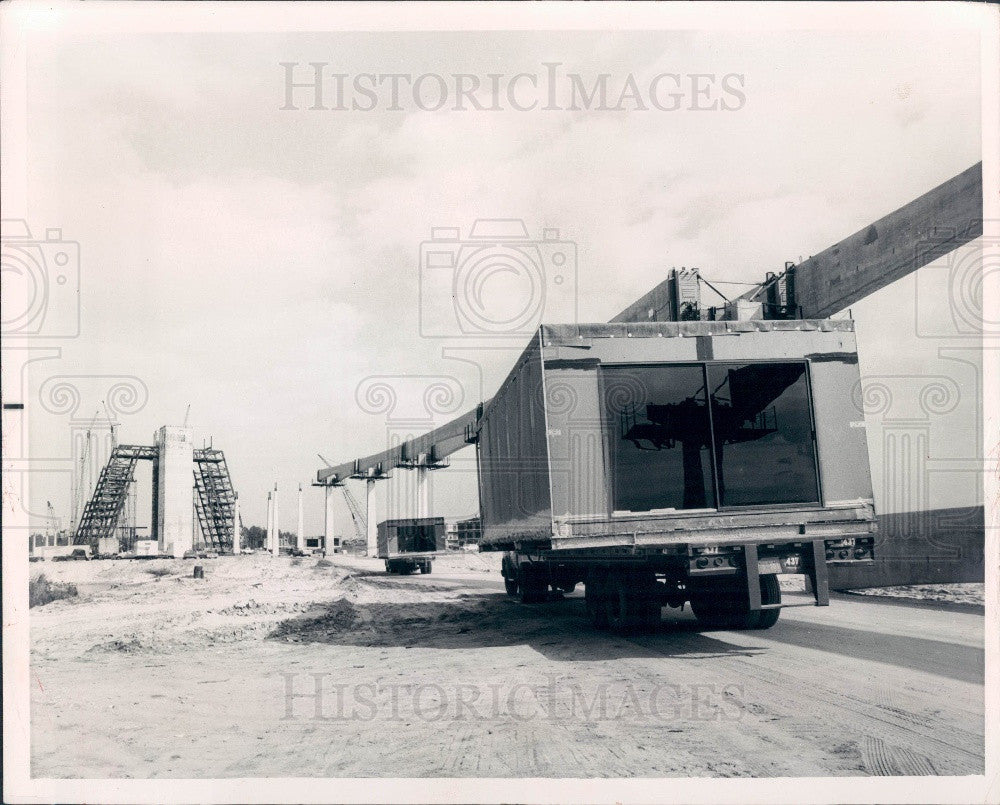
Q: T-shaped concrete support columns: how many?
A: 3